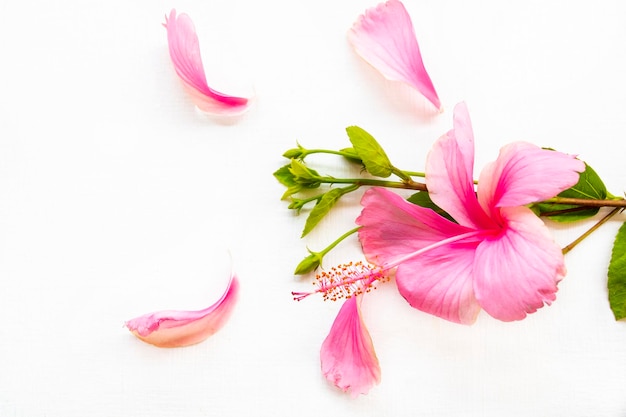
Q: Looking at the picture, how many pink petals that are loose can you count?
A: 4